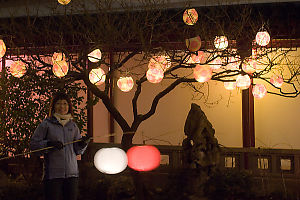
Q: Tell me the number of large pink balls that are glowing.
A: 1